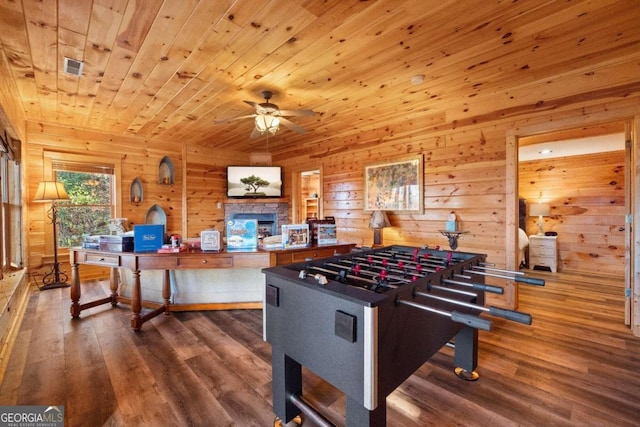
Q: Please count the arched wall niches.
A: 3